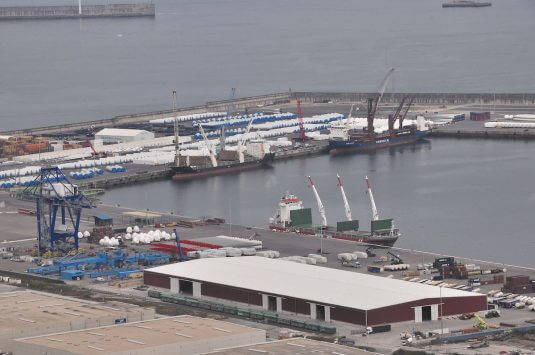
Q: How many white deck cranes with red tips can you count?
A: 3